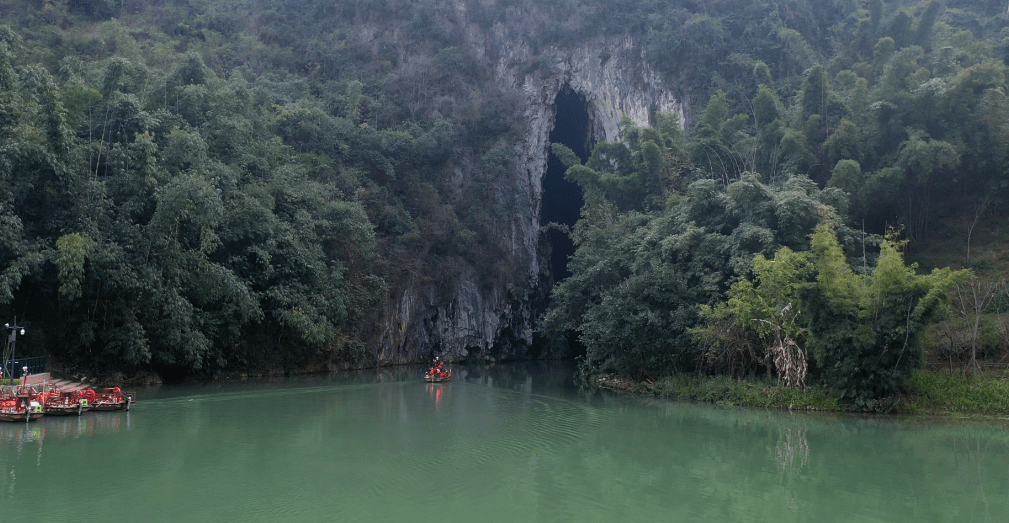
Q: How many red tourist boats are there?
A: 4